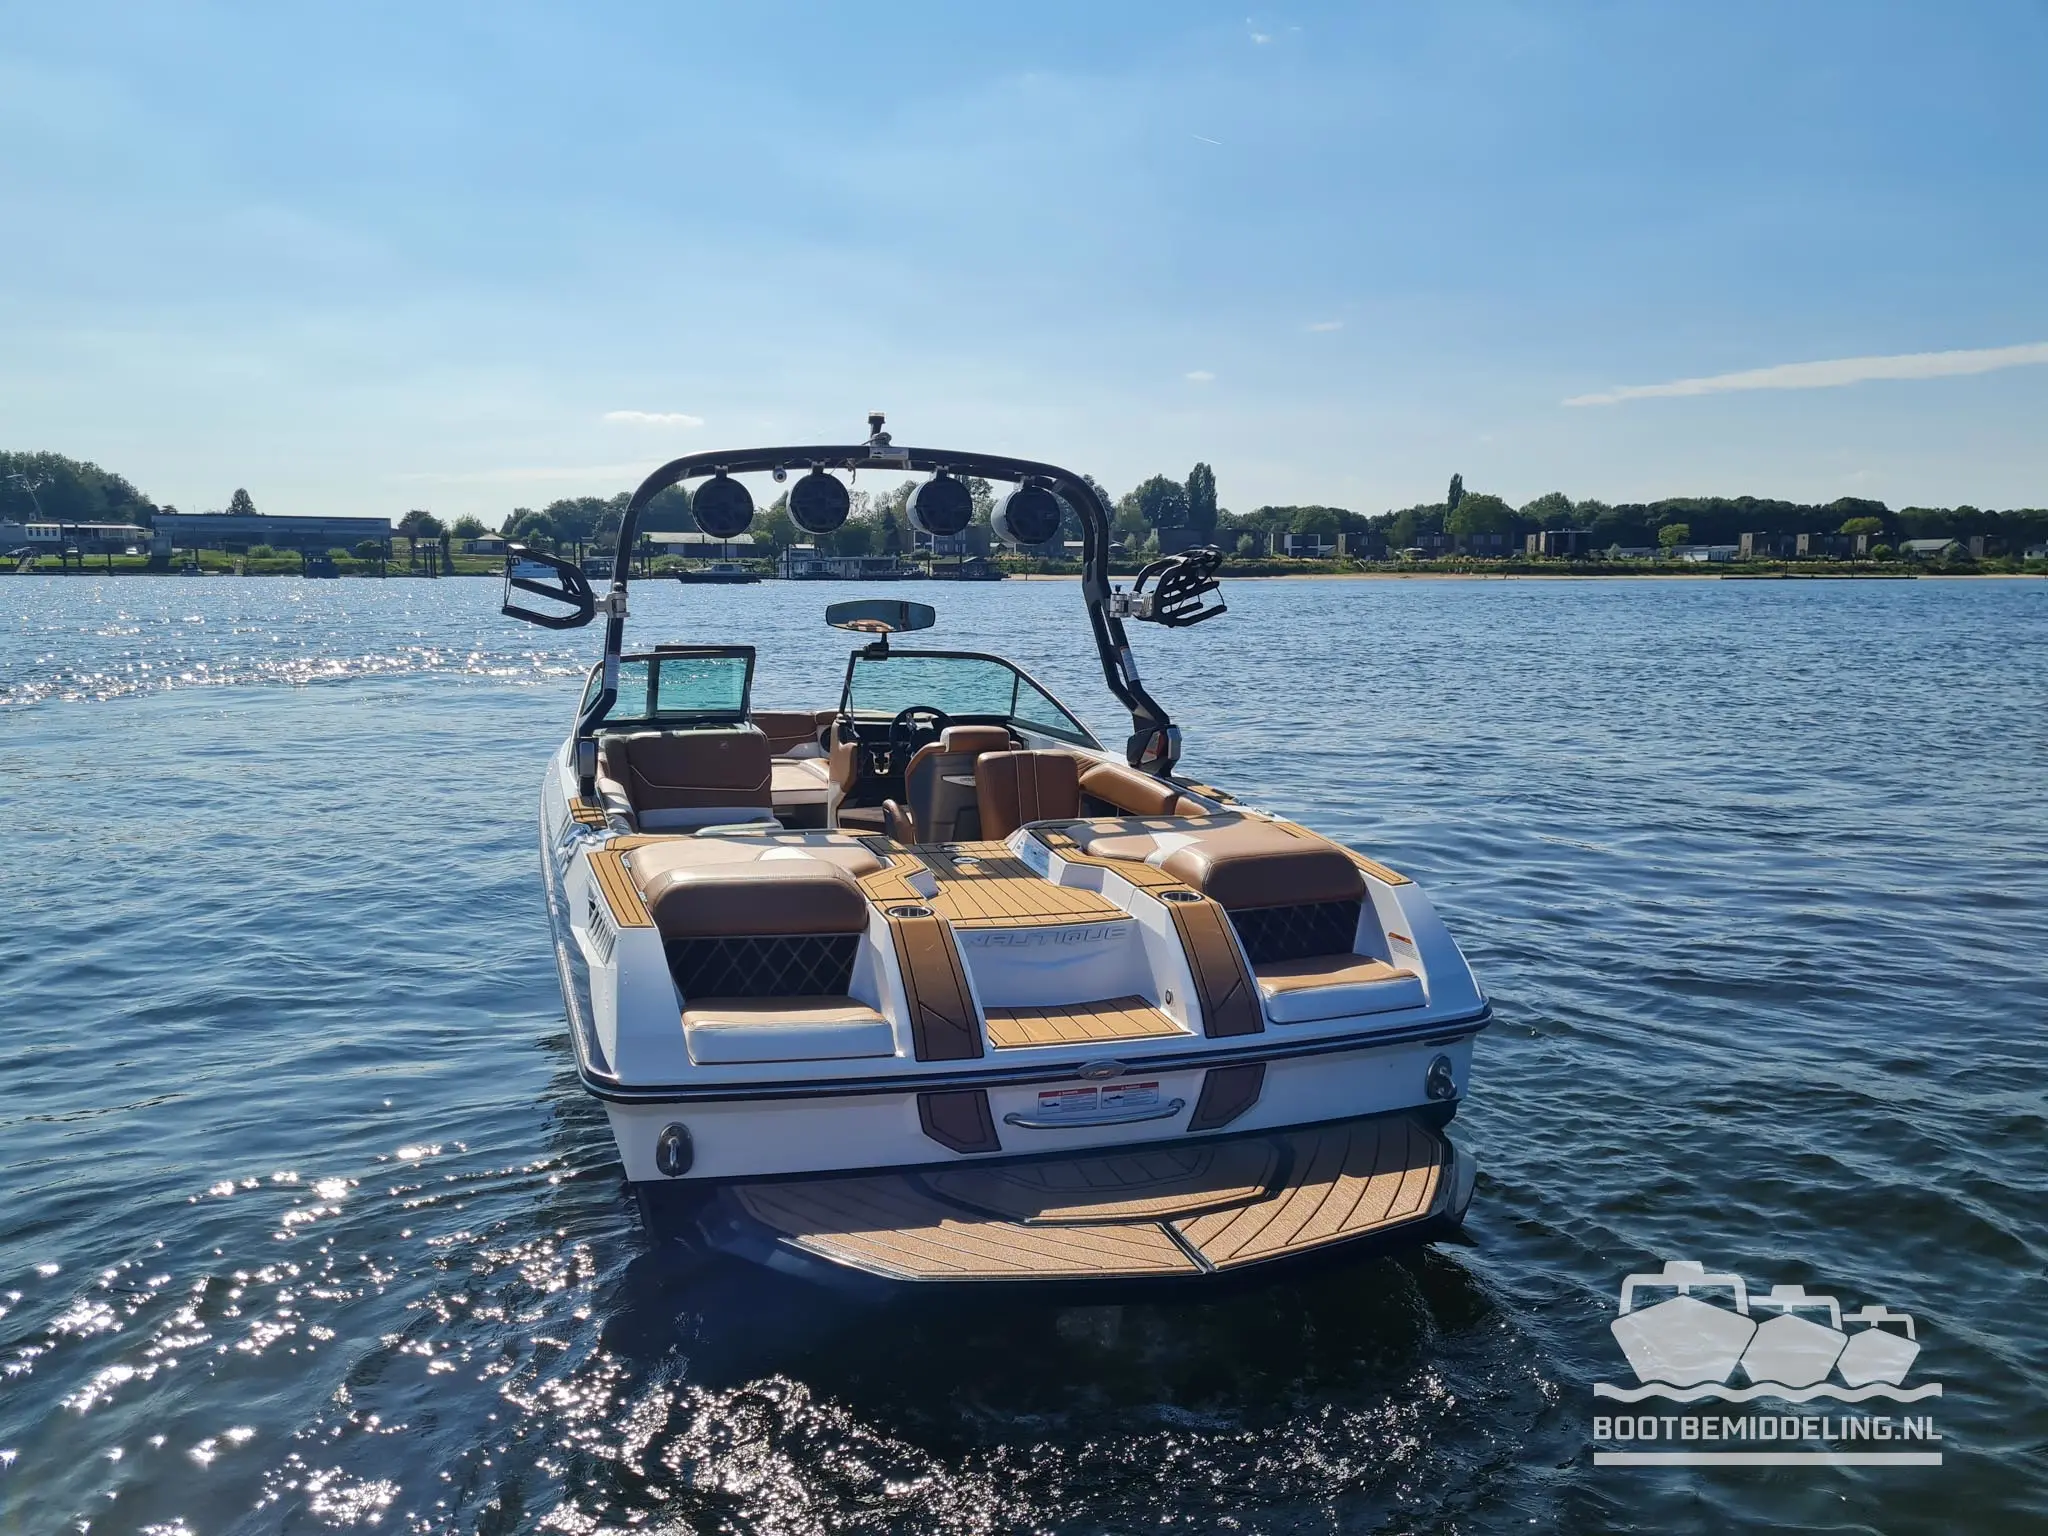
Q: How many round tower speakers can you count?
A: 4